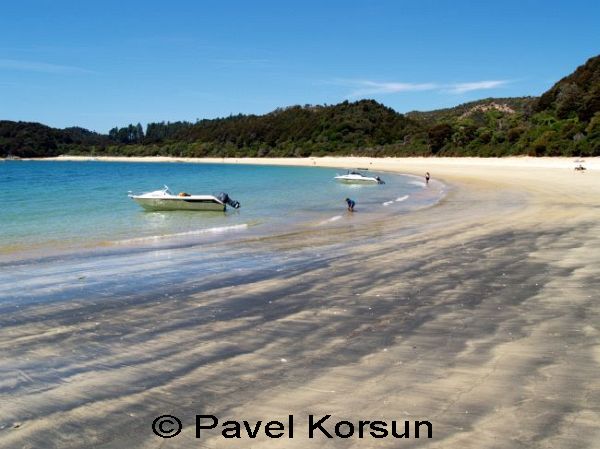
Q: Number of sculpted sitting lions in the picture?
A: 0